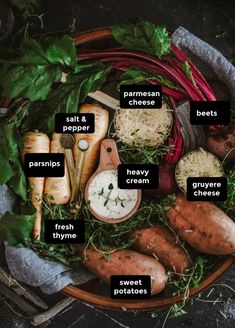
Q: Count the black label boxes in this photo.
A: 8